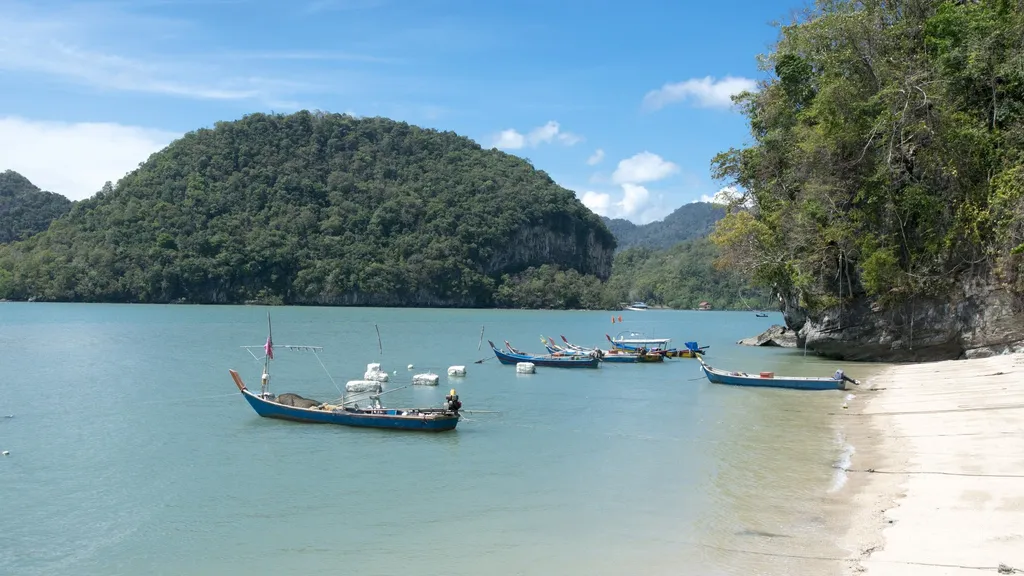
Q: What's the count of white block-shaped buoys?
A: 5